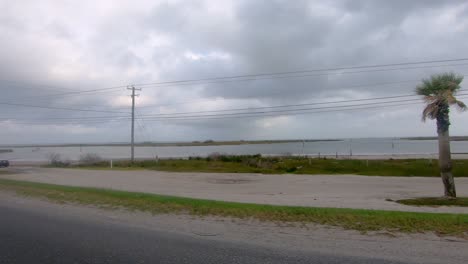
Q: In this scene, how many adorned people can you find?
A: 0